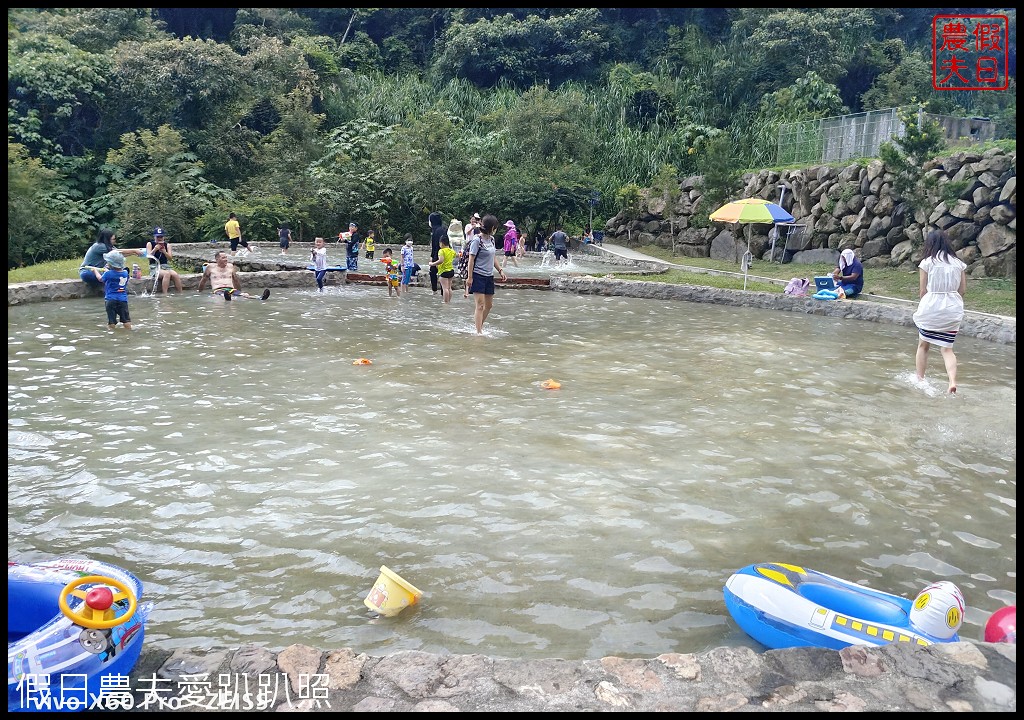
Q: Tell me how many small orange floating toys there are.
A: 2